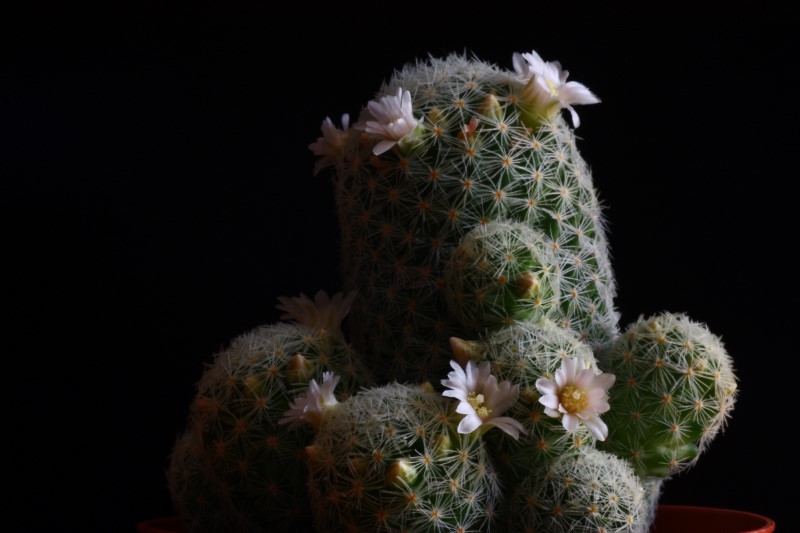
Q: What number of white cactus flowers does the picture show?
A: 7